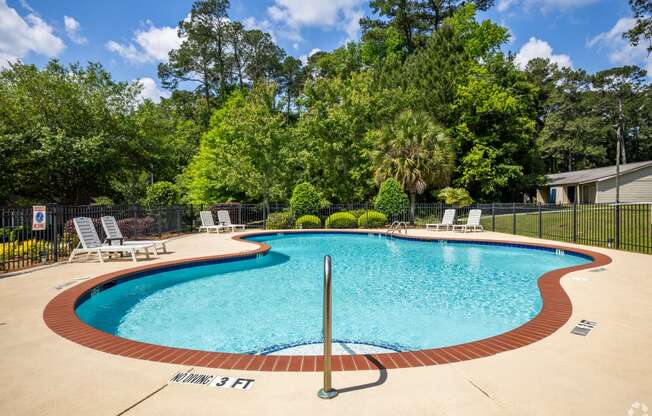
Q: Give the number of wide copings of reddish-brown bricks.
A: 1